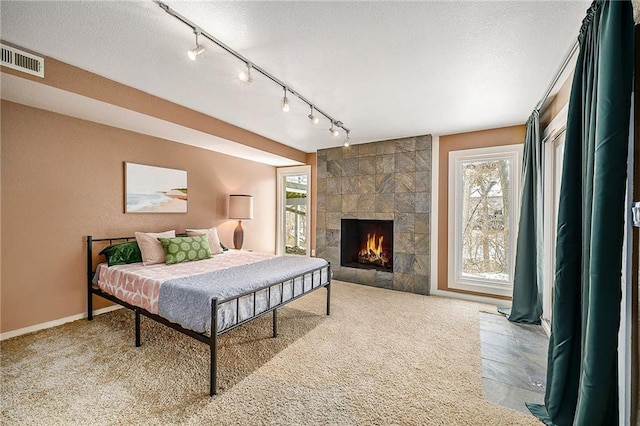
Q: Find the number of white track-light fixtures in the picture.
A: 6